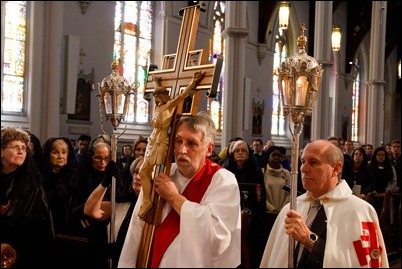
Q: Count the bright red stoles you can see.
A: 1